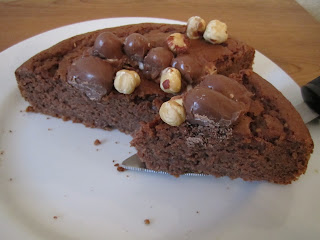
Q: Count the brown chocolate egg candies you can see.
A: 7